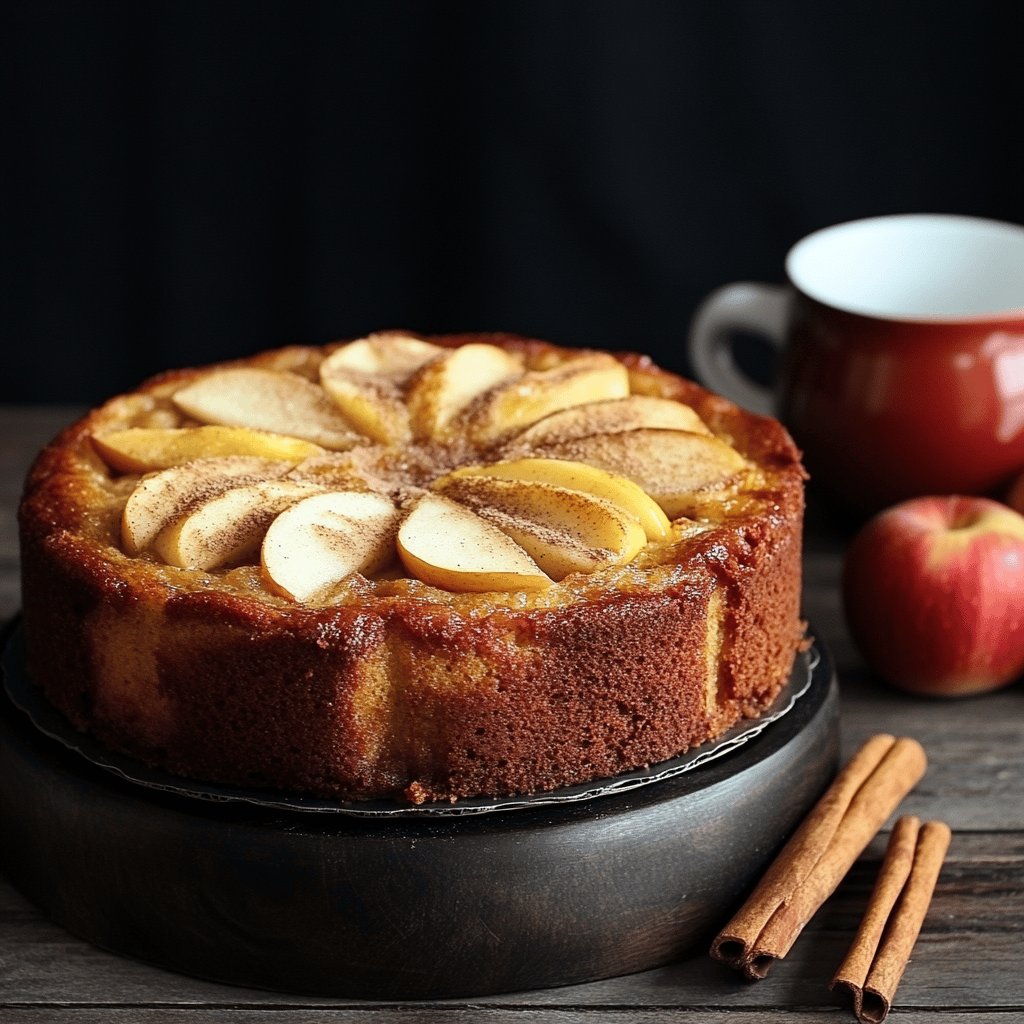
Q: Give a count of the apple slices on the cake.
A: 13